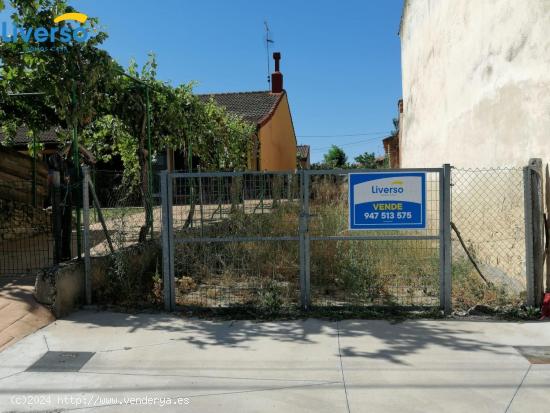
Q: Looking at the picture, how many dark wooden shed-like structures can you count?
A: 1